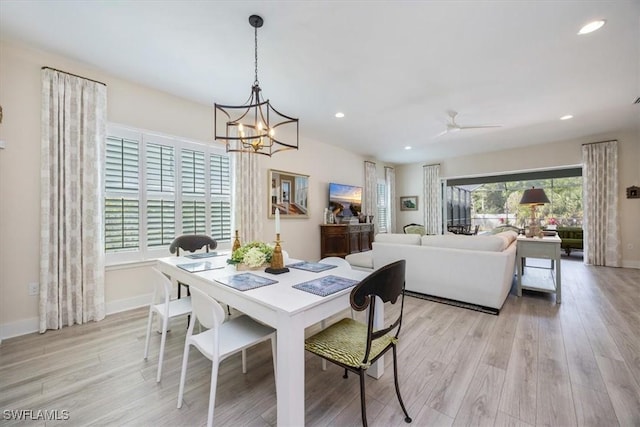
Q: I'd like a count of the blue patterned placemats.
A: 5